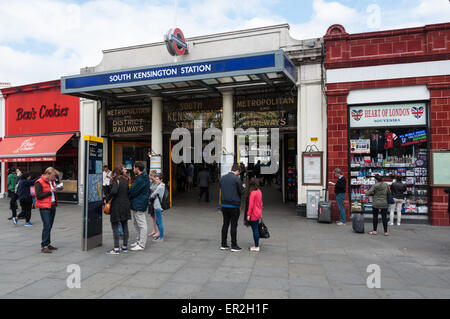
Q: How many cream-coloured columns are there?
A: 2